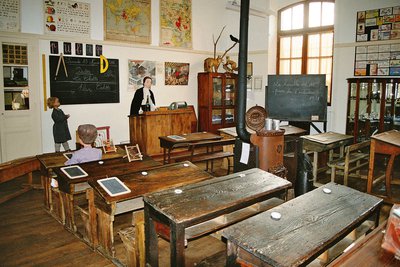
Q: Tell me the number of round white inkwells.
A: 7